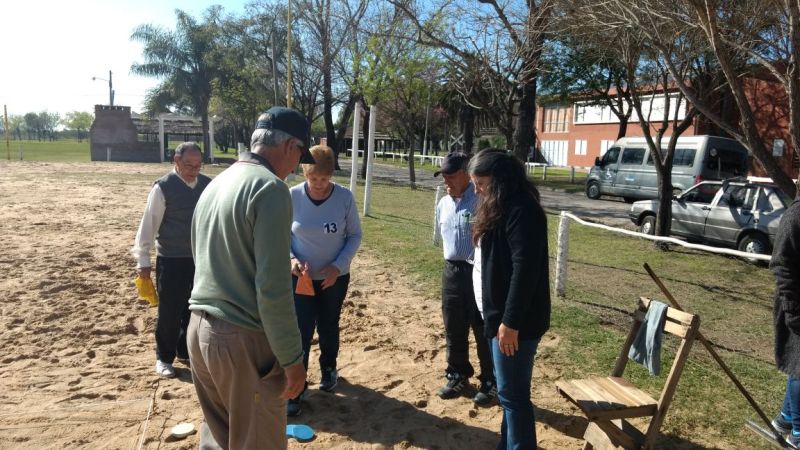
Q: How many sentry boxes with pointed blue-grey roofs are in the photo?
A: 0